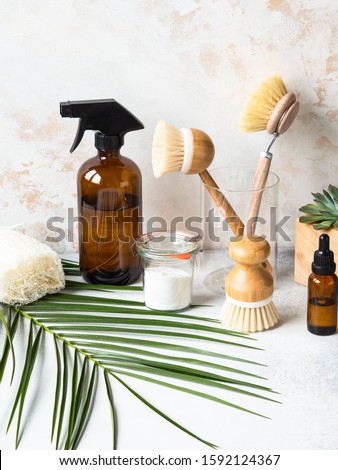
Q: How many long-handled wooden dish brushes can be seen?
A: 2